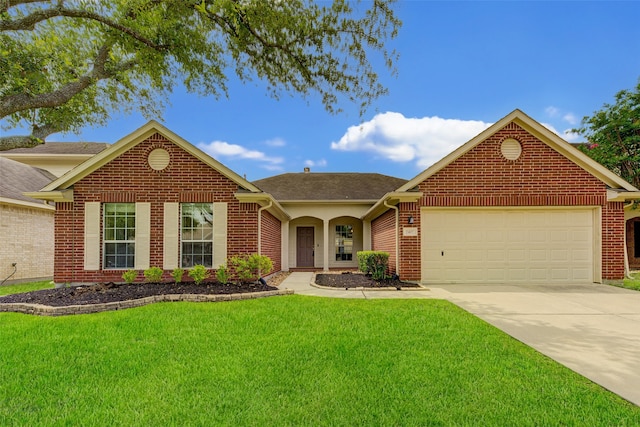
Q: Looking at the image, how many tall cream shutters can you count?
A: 4